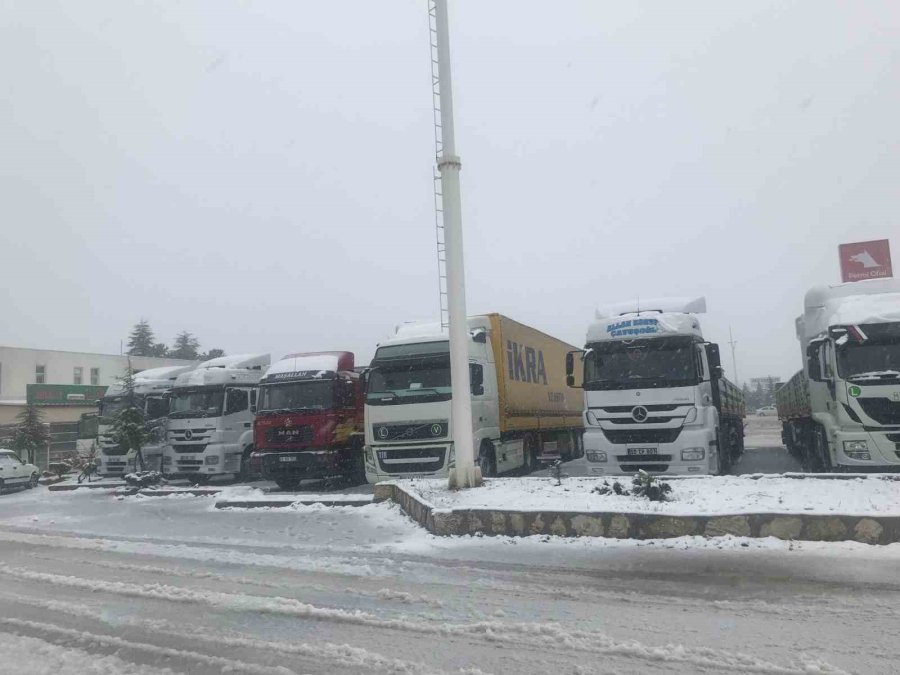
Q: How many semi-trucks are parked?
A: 6